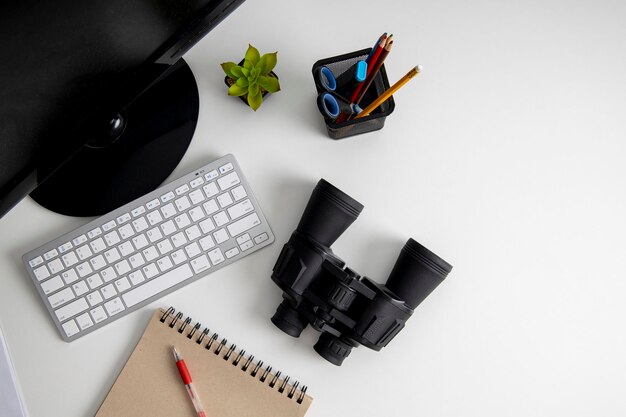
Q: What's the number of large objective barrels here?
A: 2